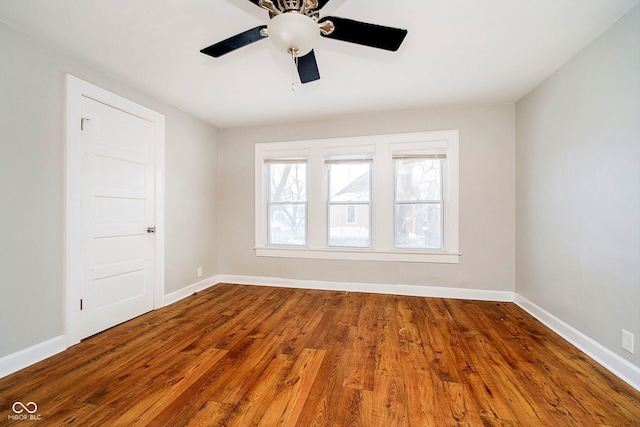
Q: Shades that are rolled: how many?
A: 3